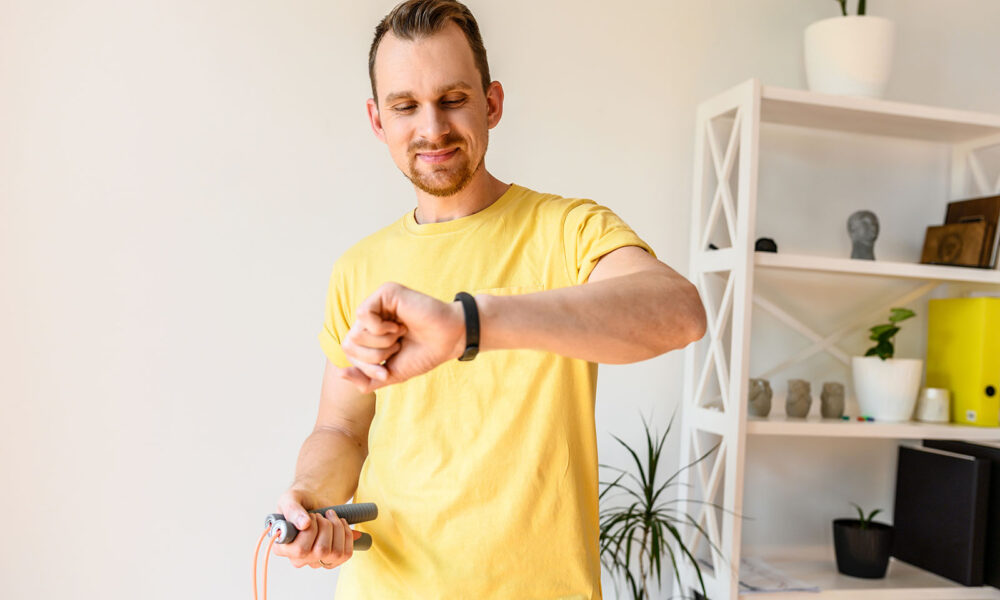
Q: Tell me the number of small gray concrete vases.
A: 3